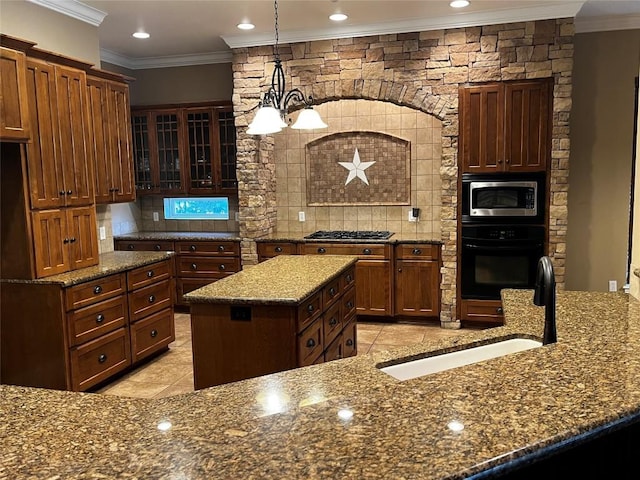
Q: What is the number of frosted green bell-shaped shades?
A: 0